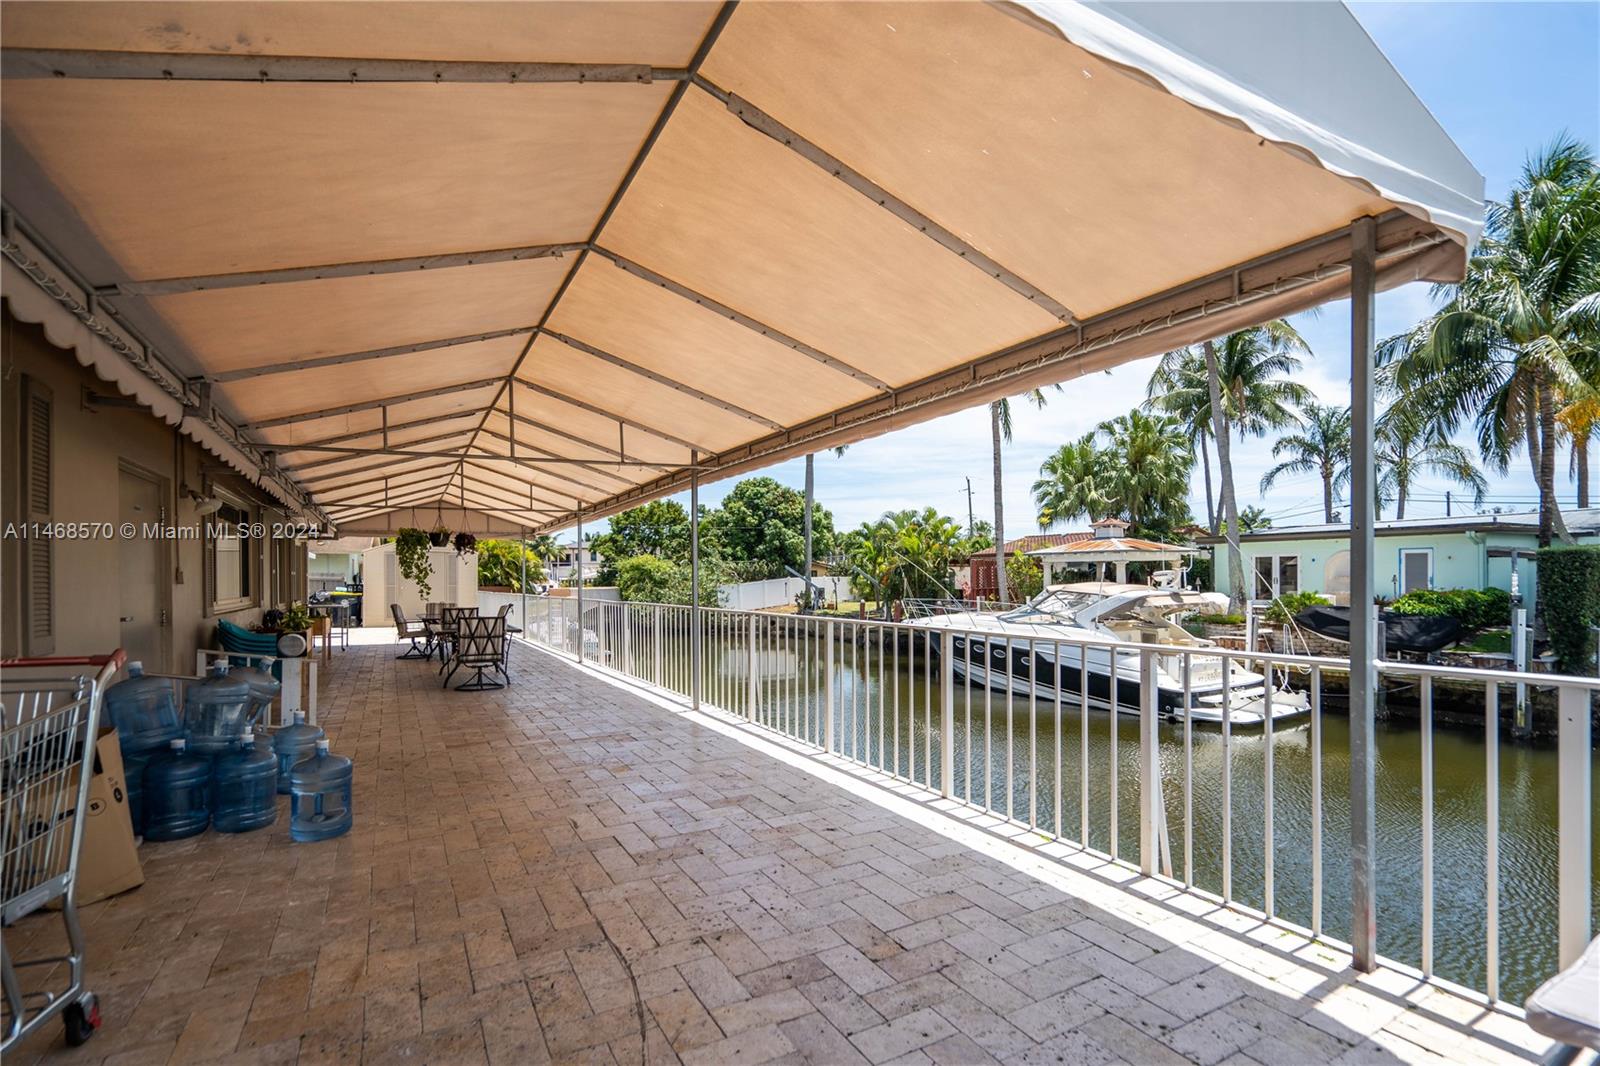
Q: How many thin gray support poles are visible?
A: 4